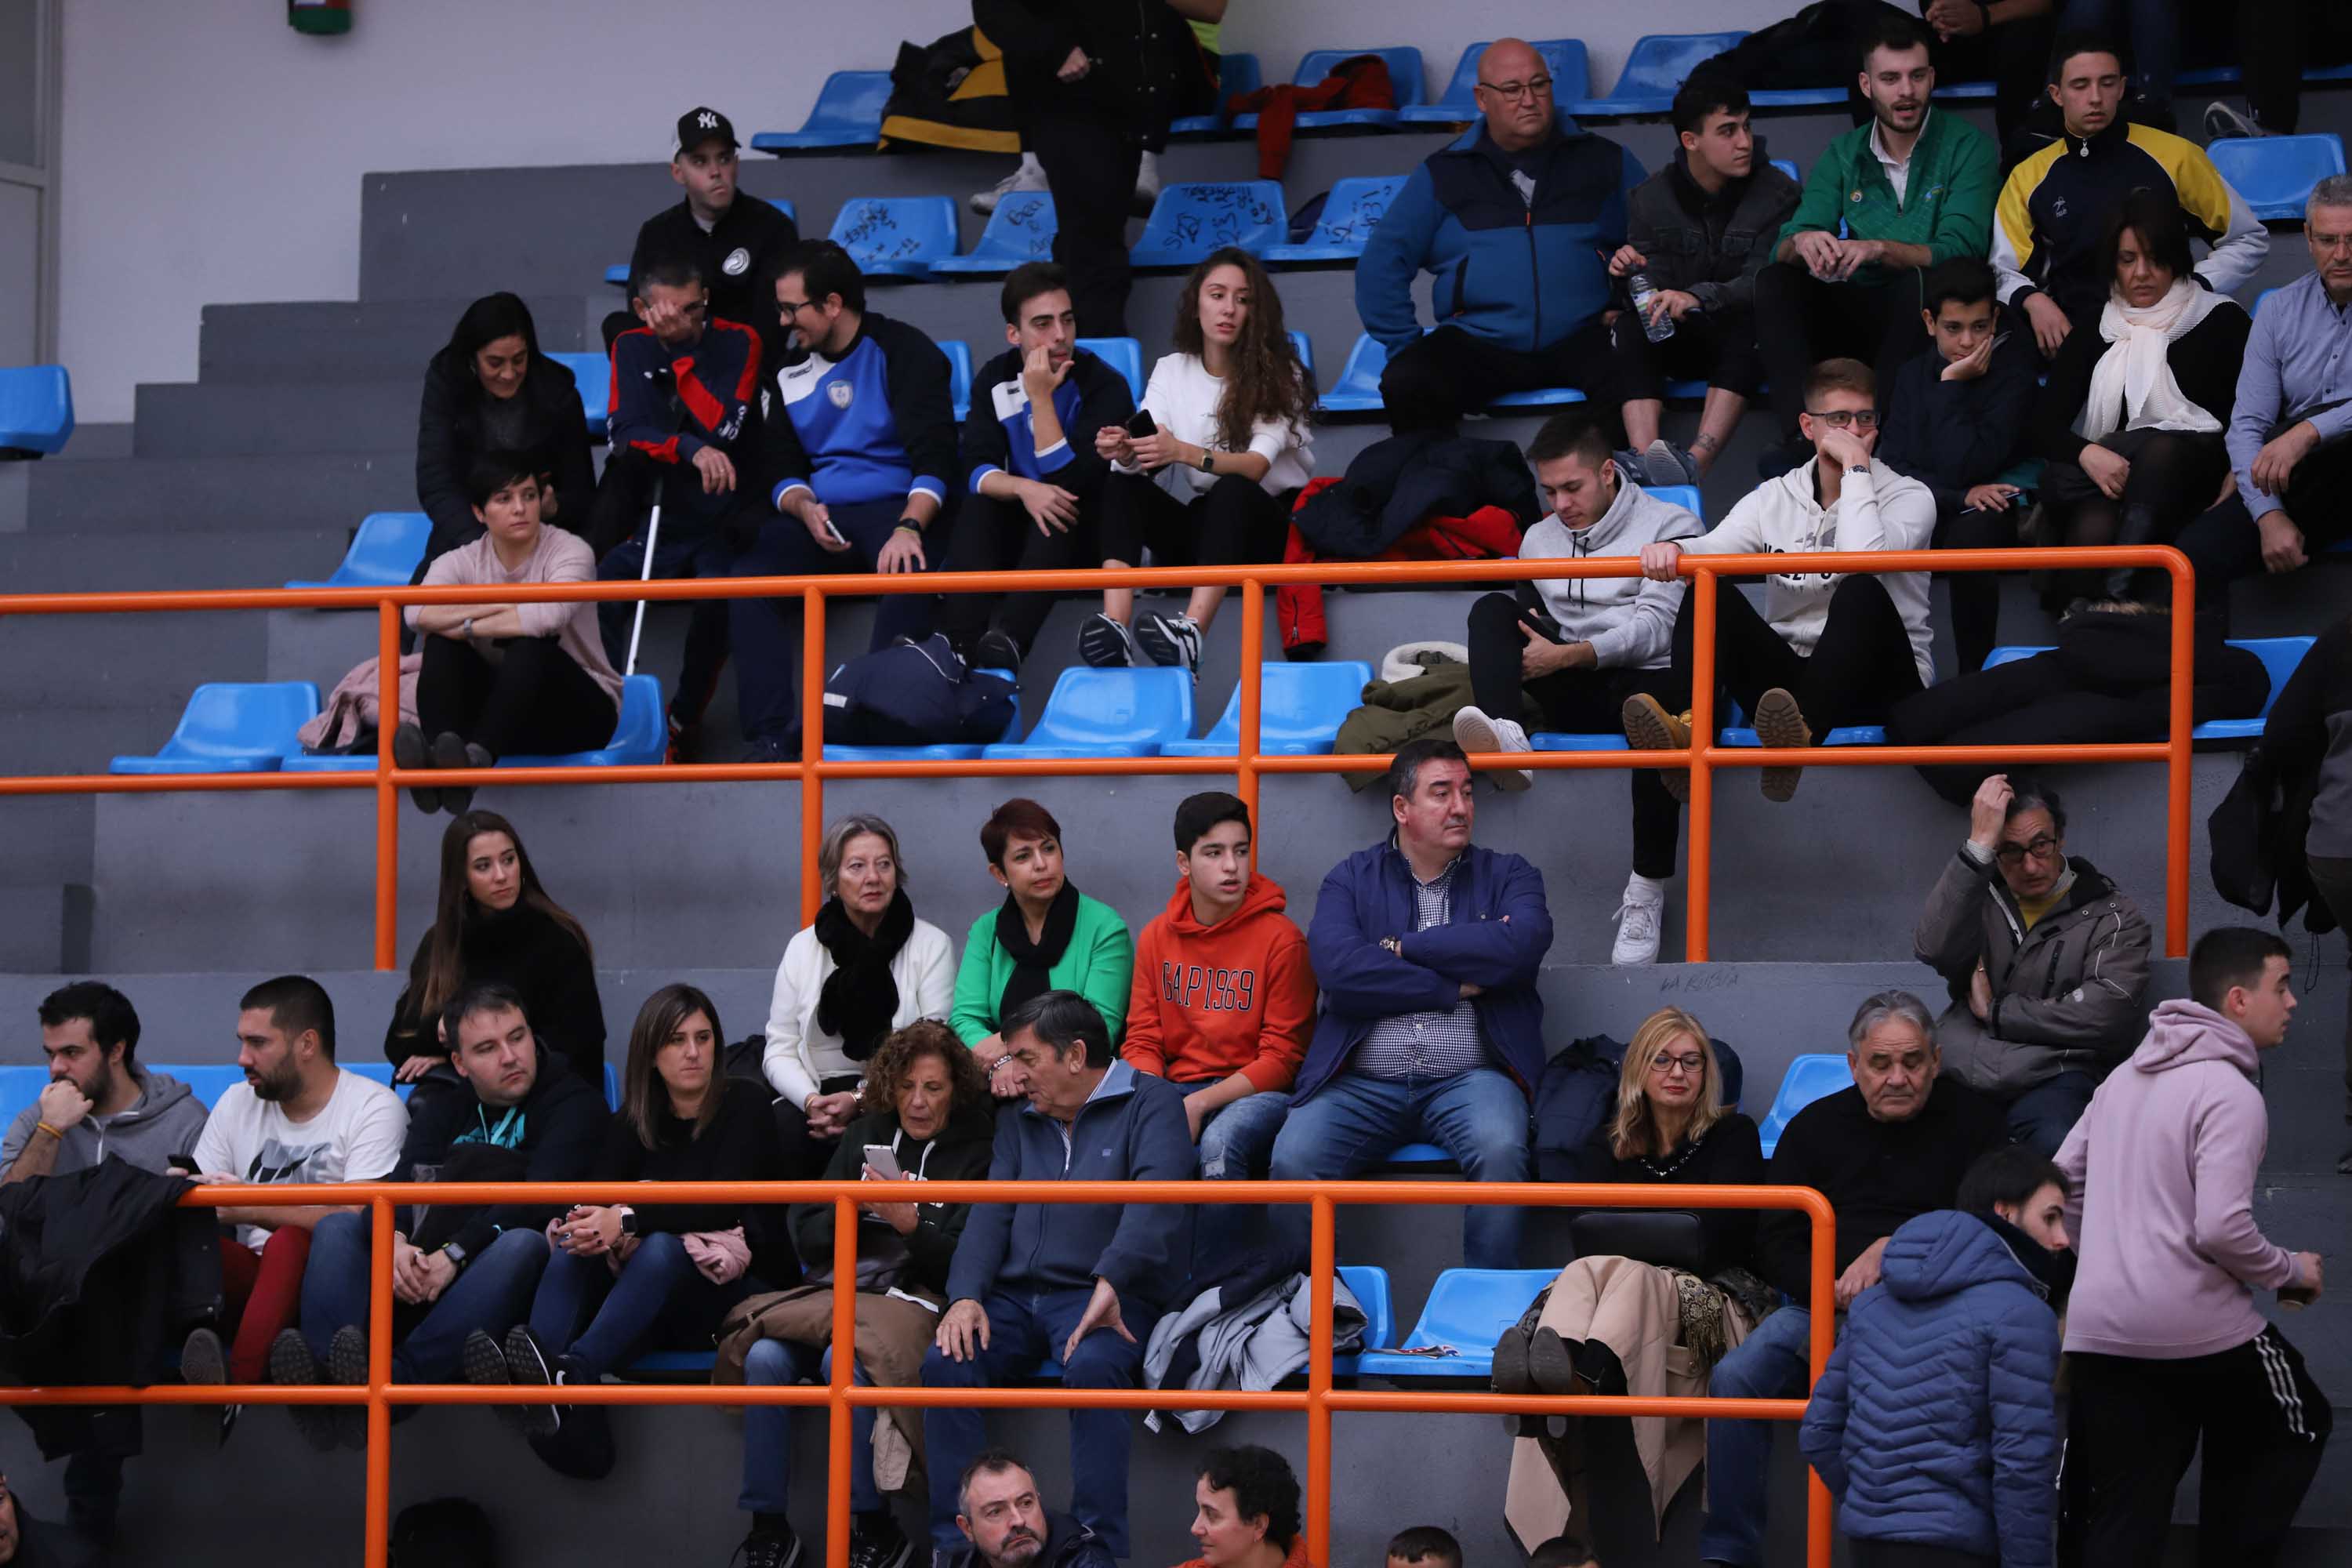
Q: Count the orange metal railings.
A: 2